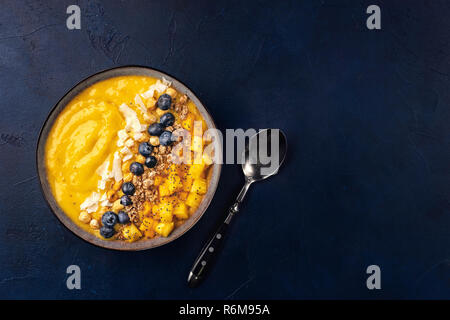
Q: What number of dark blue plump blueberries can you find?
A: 12